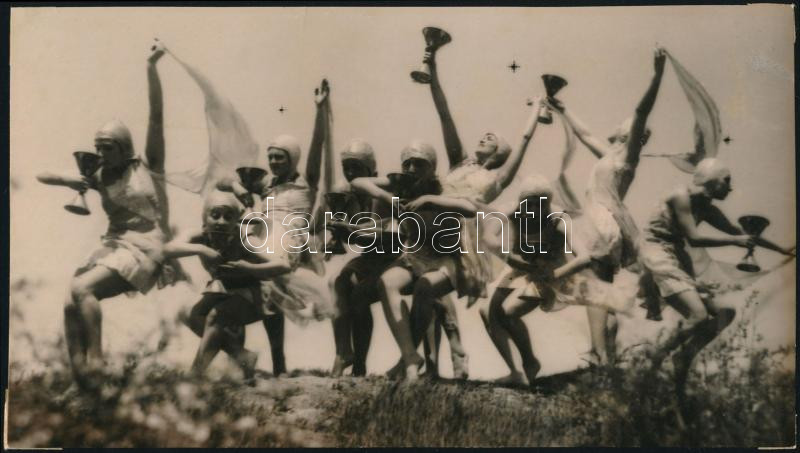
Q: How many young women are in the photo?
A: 9